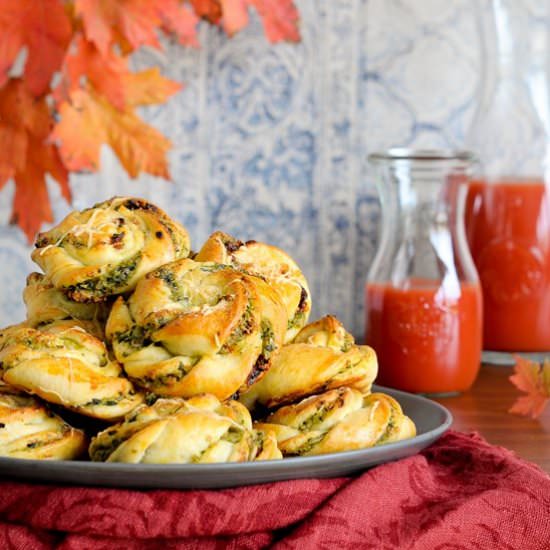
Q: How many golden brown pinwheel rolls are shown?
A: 9